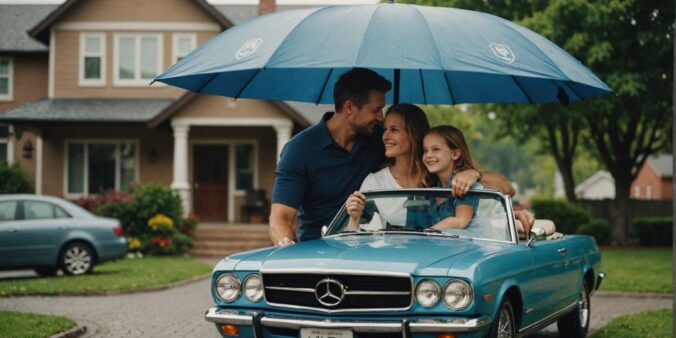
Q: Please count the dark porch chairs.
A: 1